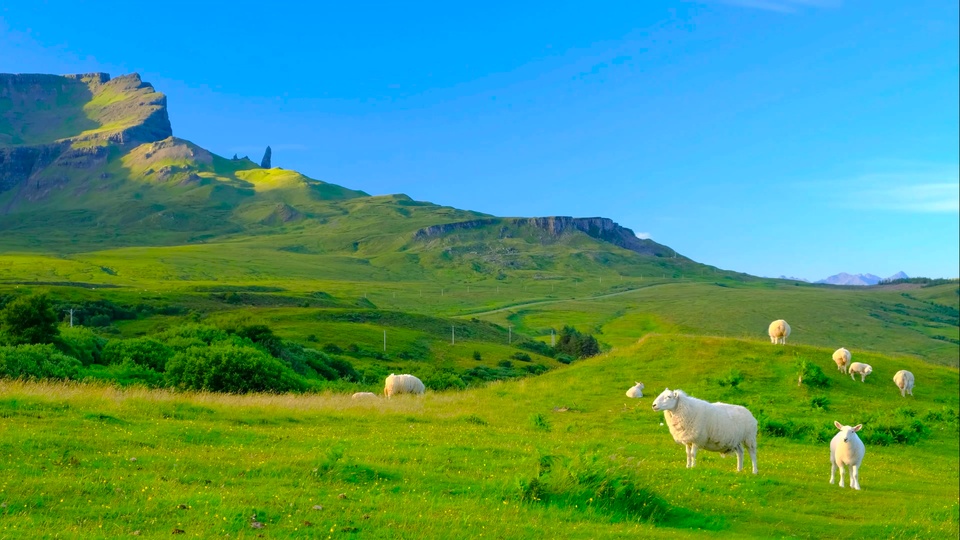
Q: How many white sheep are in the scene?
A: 9